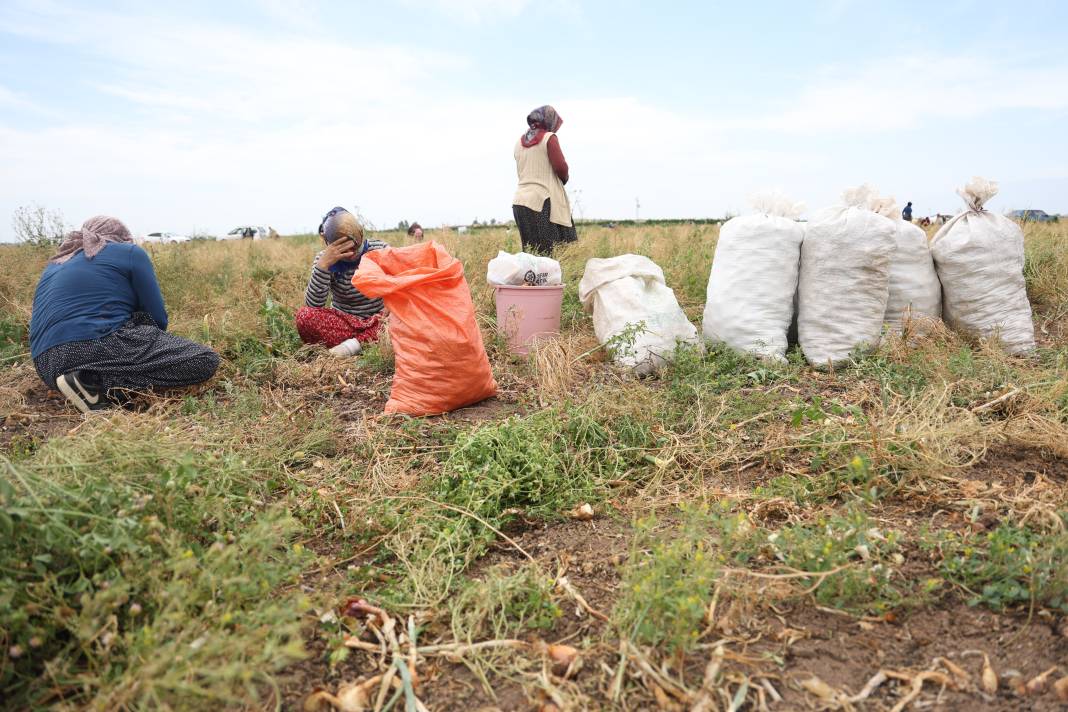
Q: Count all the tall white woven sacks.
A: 4